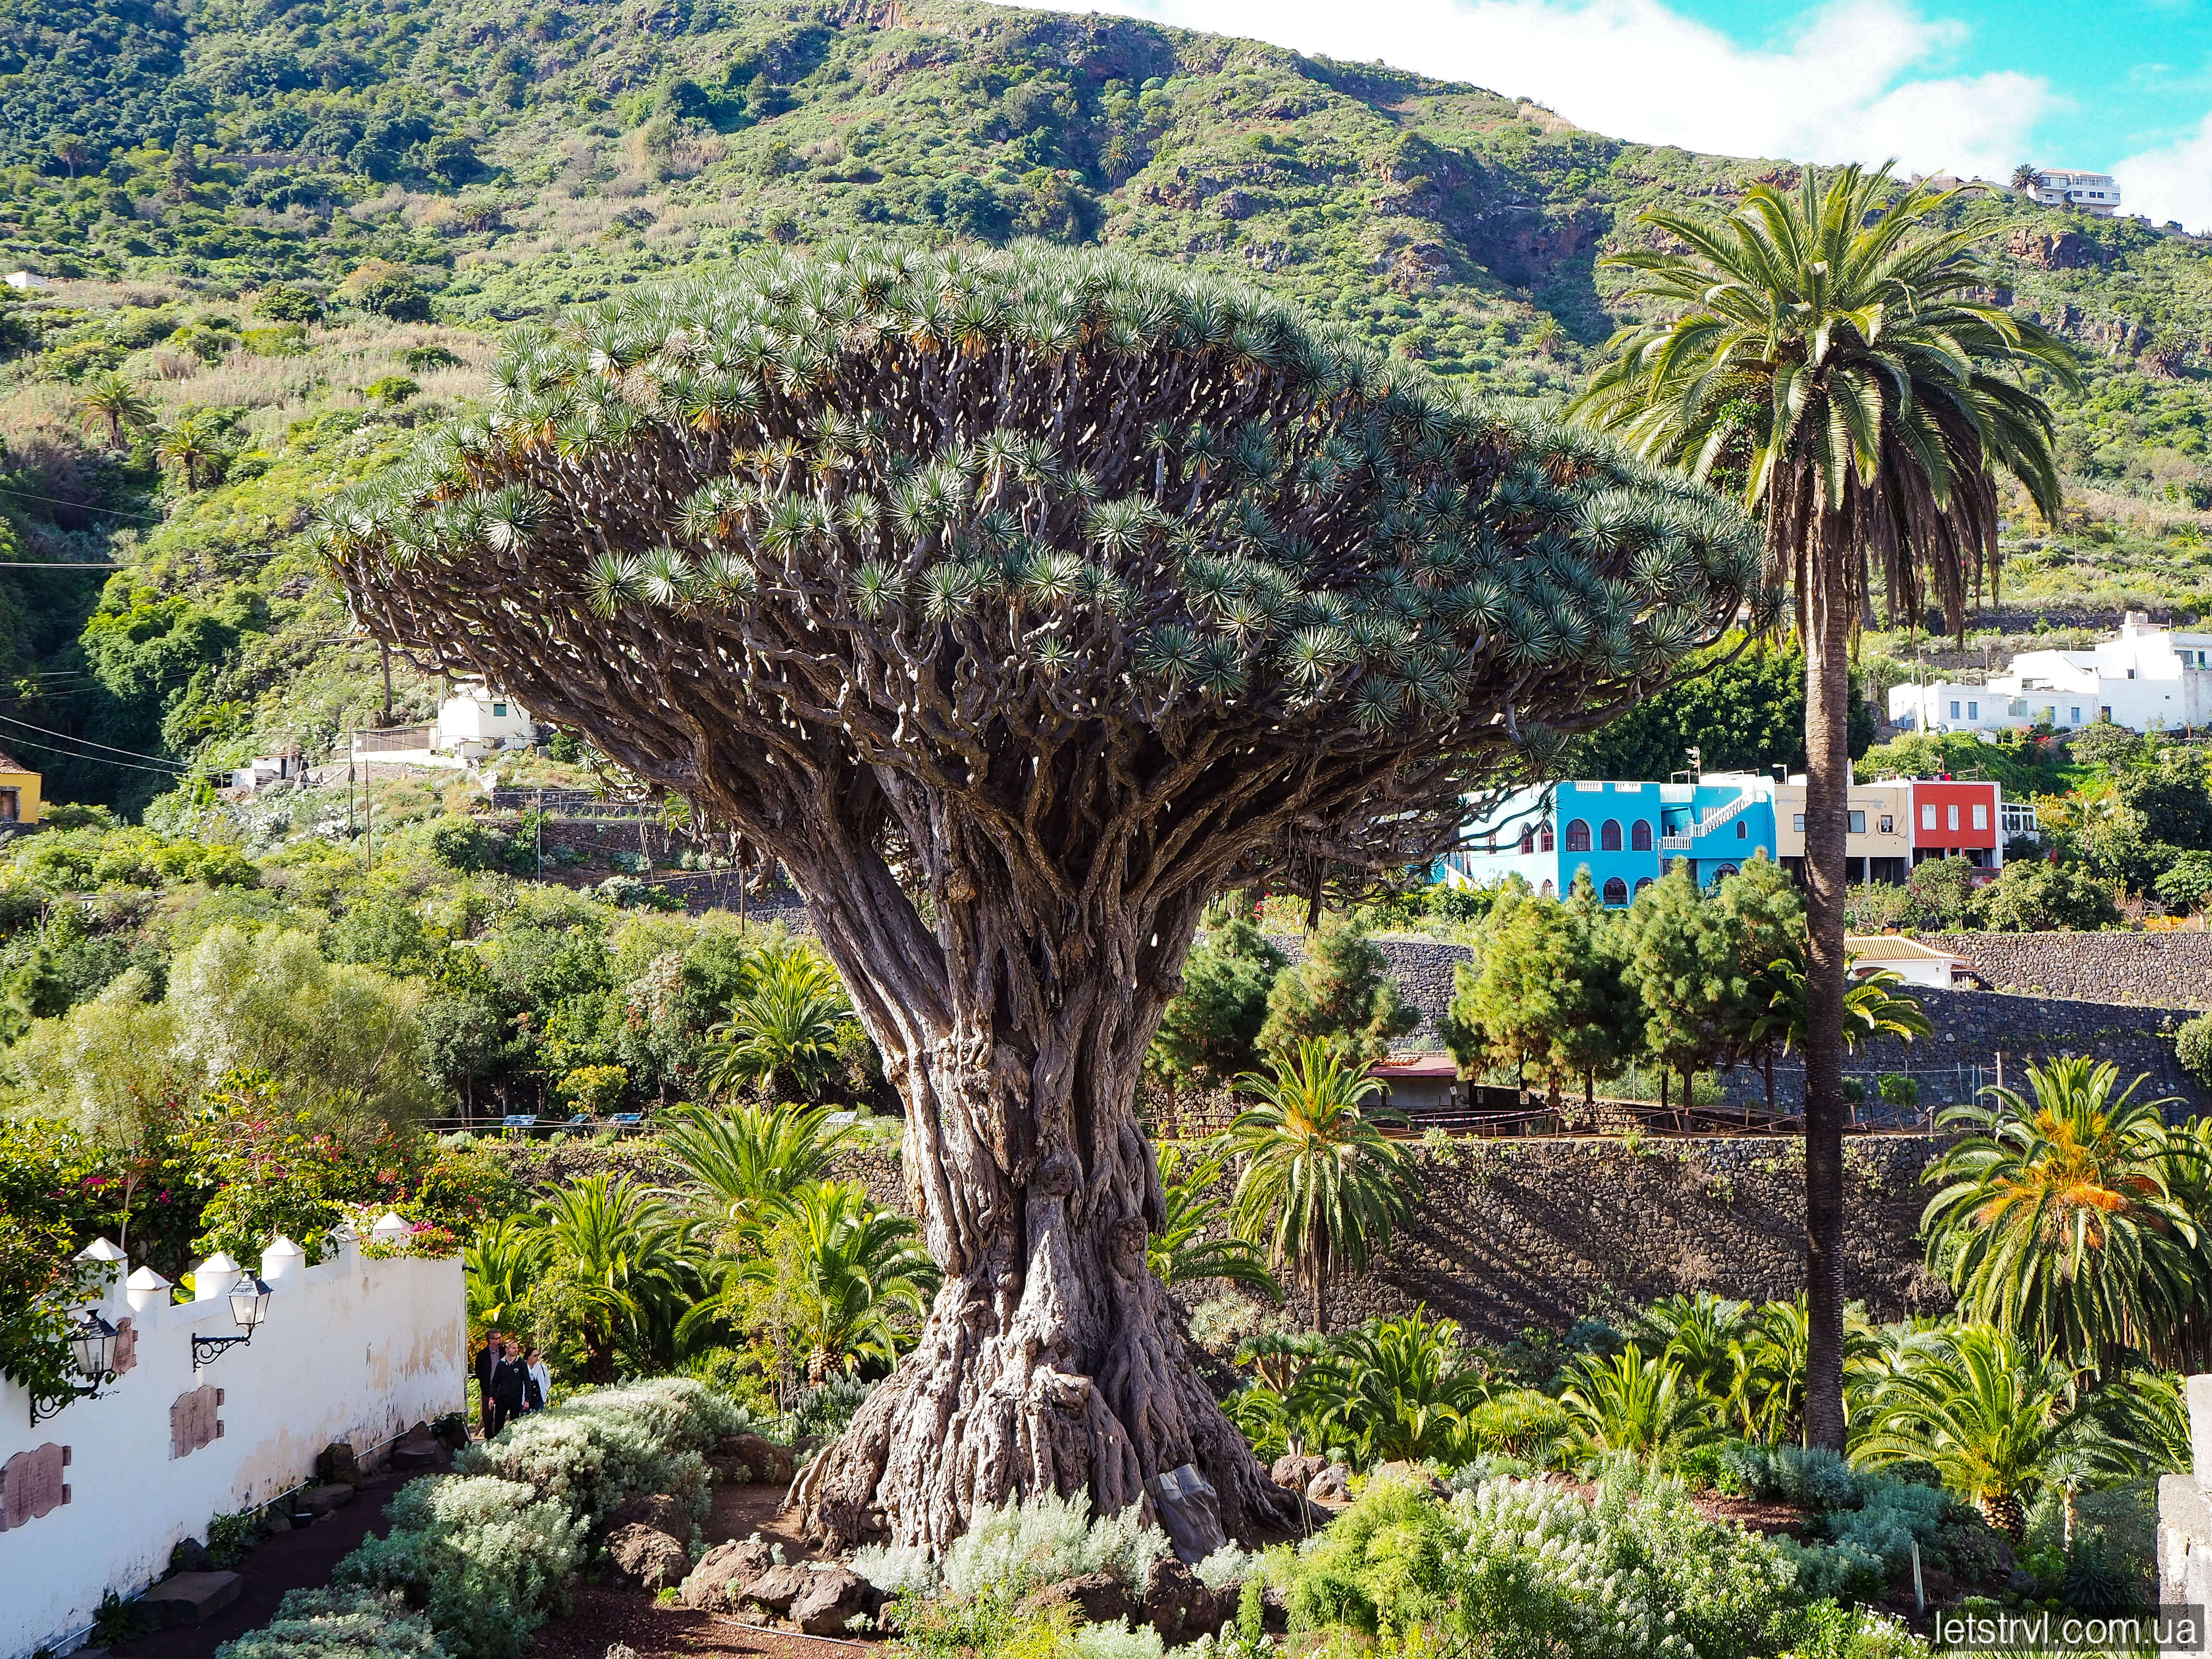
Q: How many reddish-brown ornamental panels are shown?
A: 3